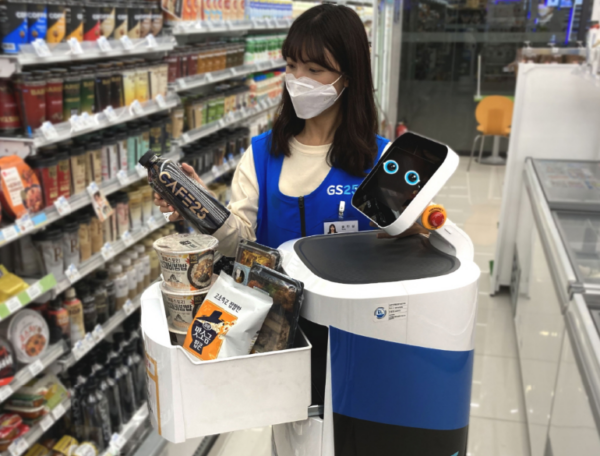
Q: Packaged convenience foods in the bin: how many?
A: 5